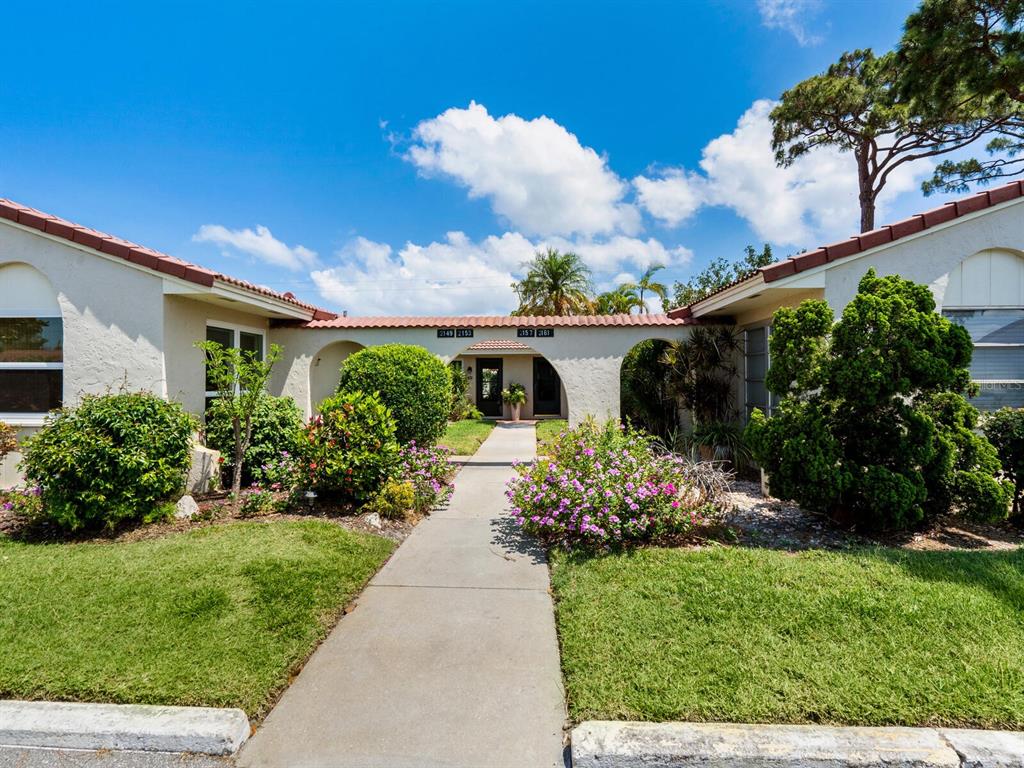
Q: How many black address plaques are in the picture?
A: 4